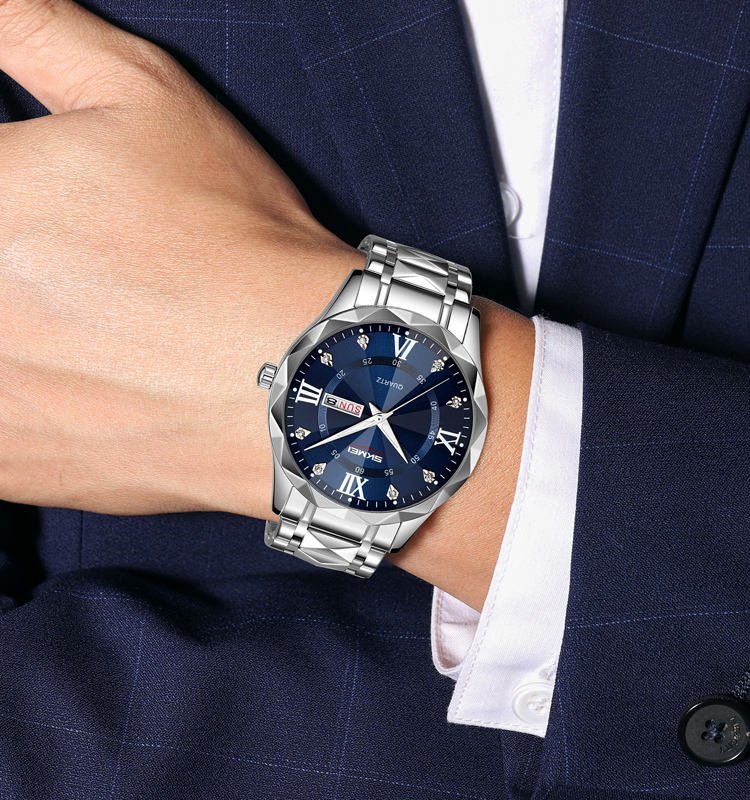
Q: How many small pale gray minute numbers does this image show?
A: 11